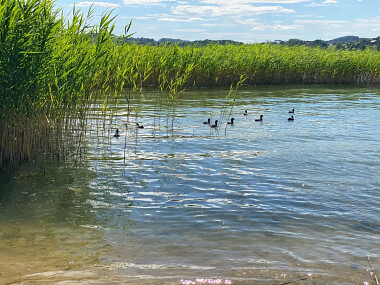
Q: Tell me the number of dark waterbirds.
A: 9